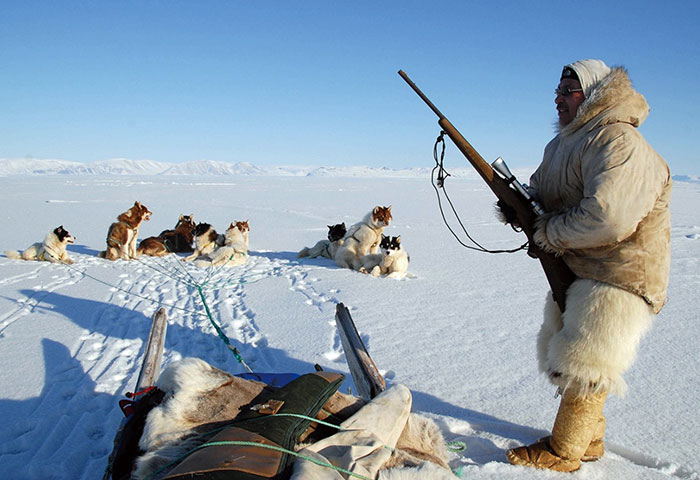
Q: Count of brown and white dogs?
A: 3